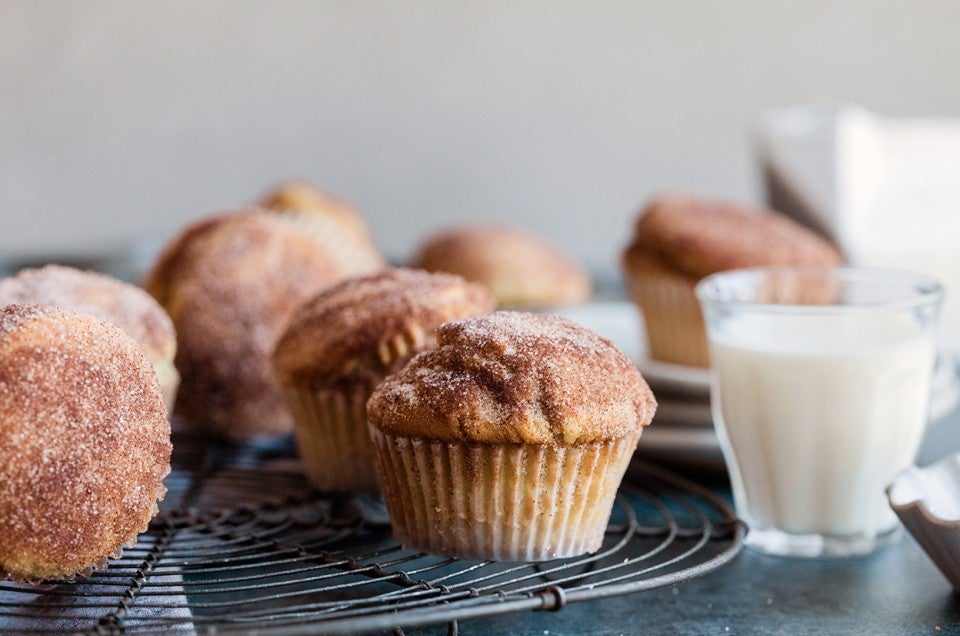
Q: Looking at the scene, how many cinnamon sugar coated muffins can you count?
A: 8